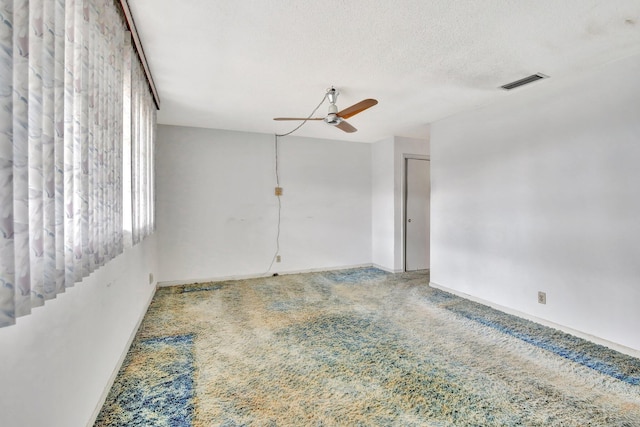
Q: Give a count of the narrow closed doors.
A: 1